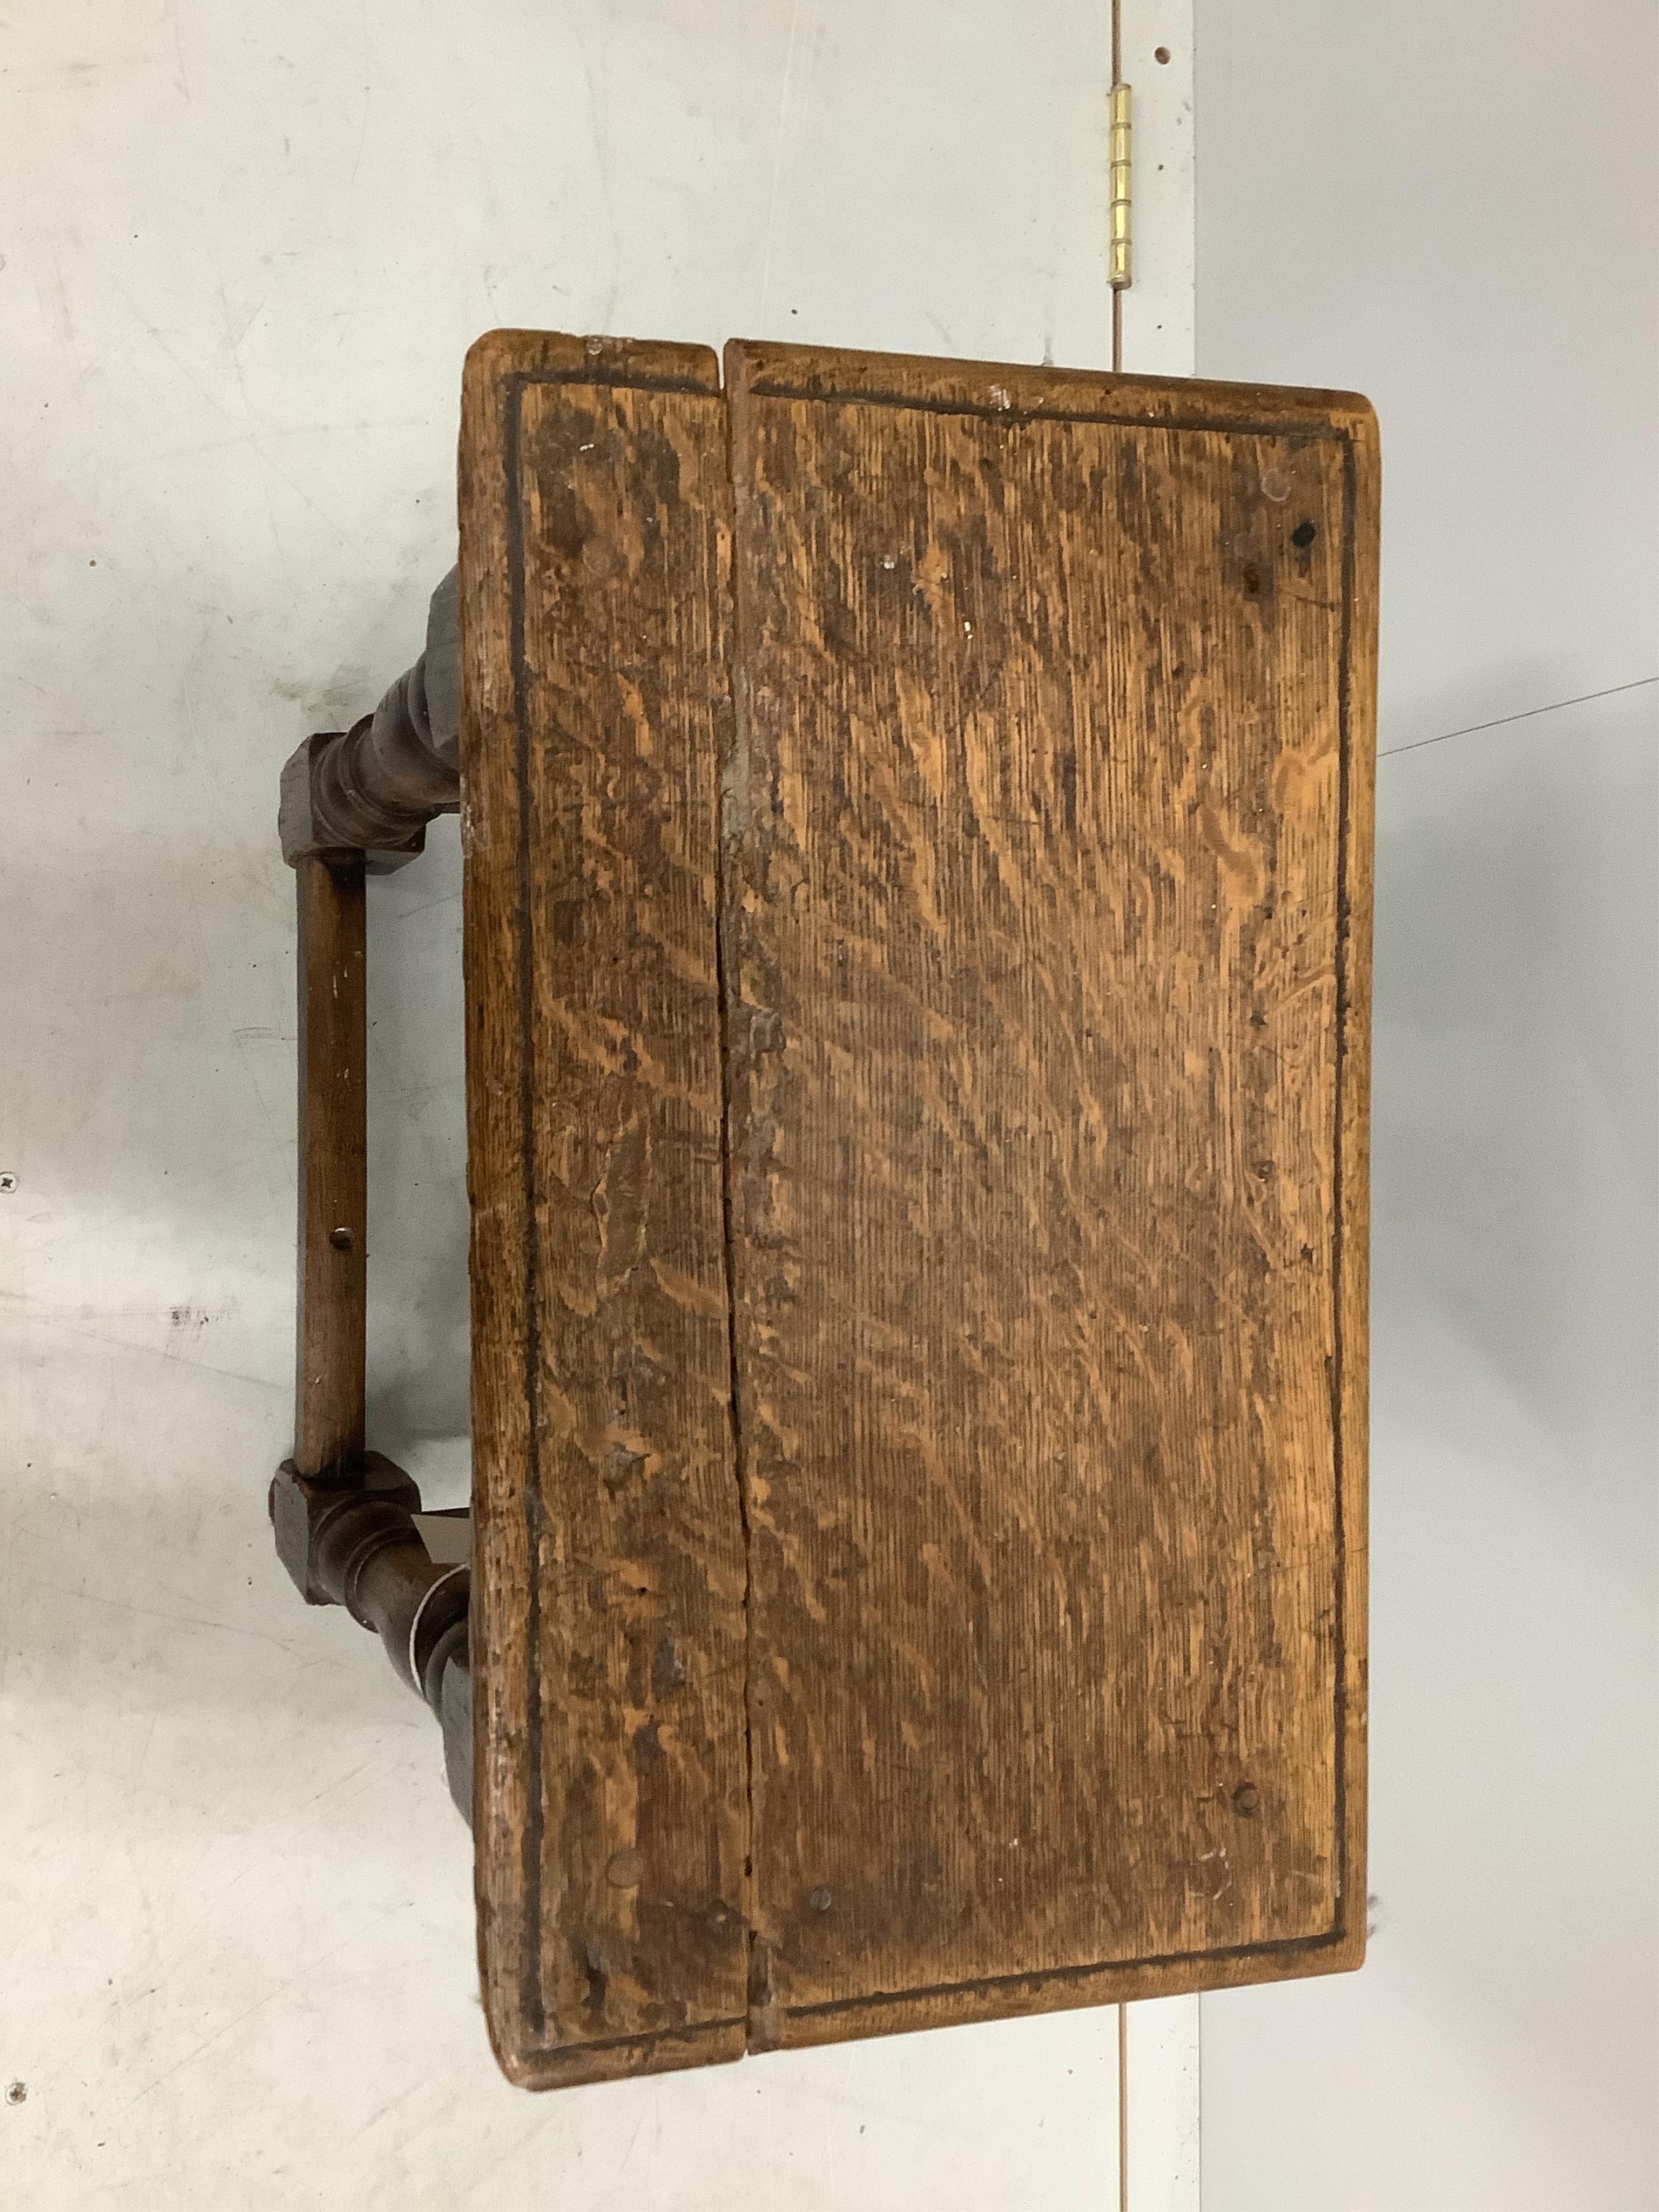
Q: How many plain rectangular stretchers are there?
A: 1